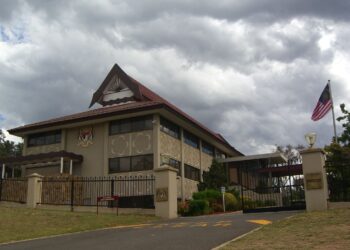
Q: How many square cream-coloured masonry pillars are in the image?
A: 3